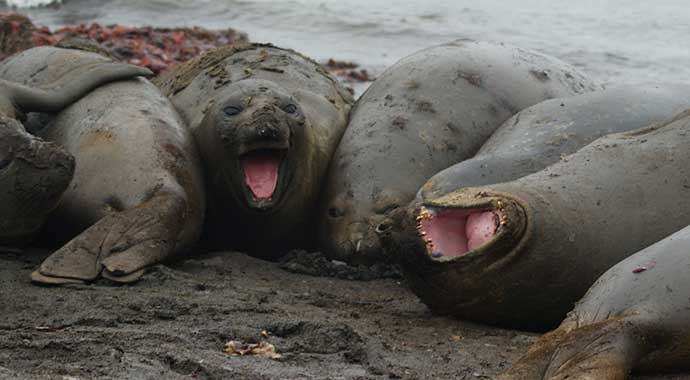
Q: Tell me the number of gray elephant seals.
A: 7